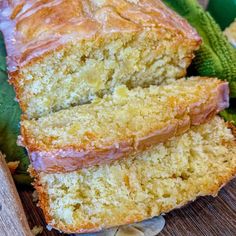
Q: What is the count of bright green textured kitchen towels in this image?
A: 1